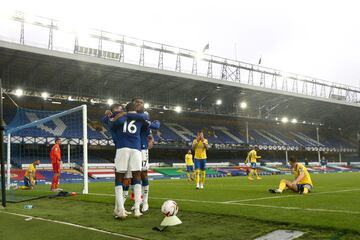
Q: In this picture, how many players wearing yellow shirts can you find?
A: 5